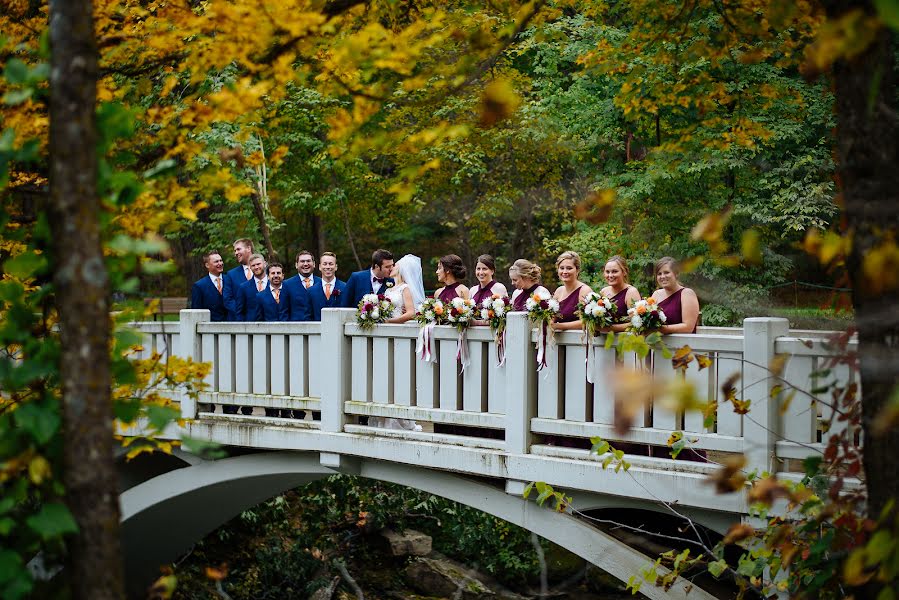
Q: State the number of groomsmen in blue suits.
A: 6